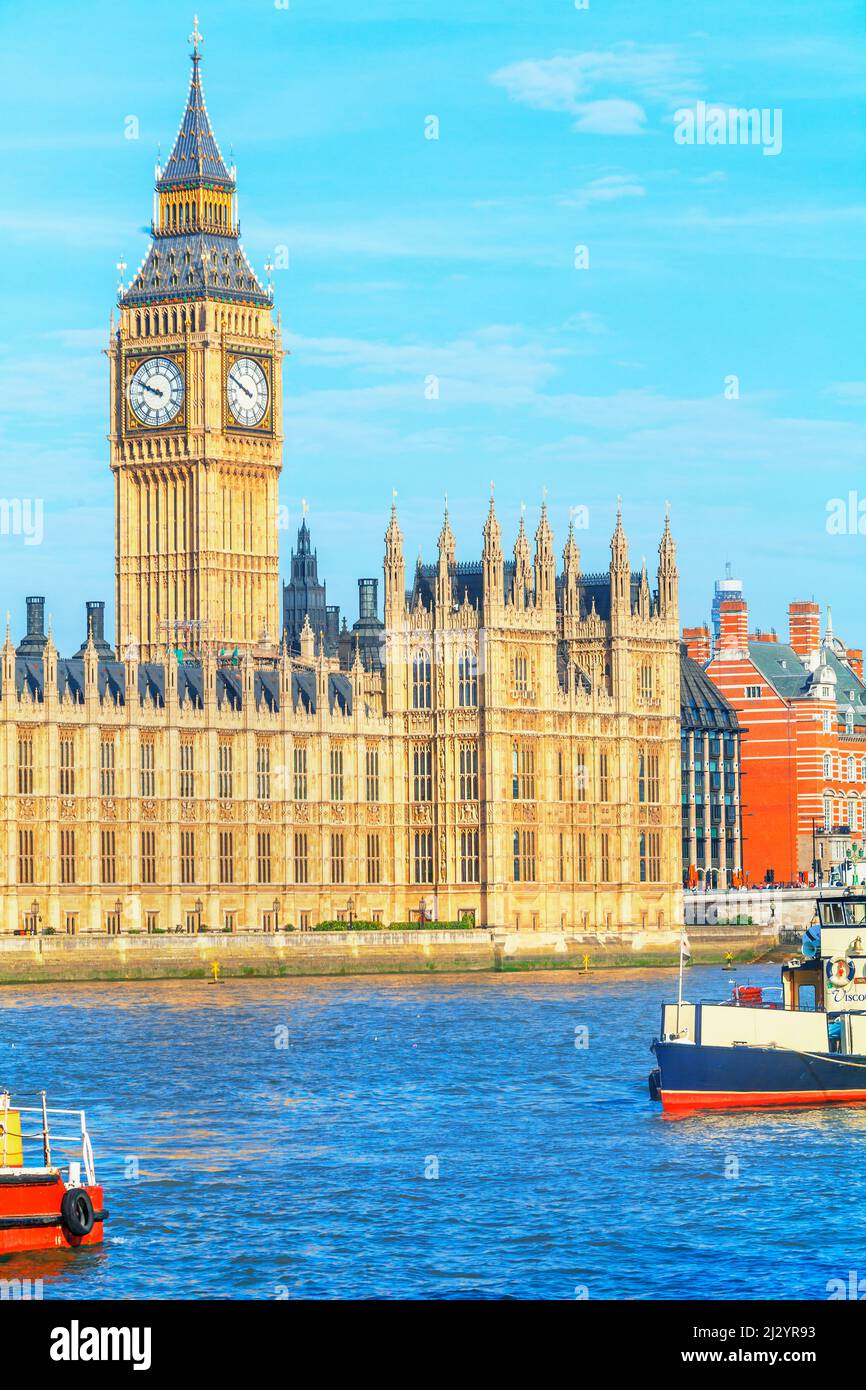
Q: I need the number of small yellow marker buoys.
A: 3